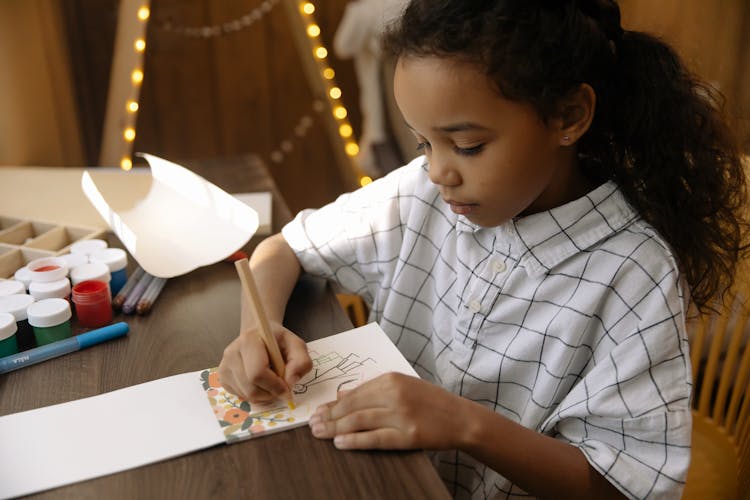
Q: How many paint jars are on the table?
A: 11